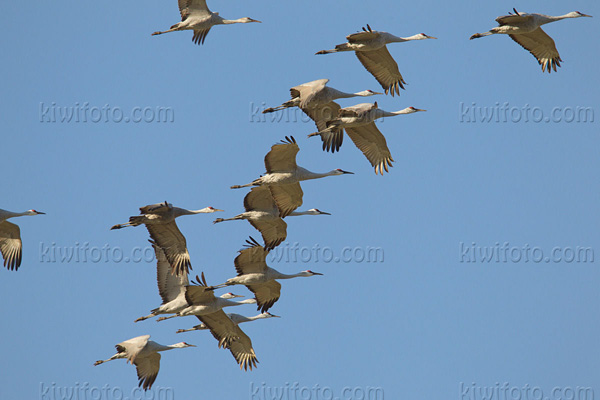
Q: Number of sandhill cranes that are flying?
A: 14